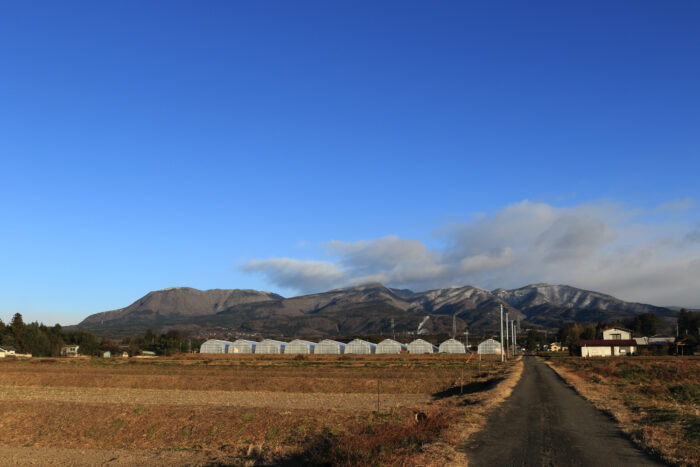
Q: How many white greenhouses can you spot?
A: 10